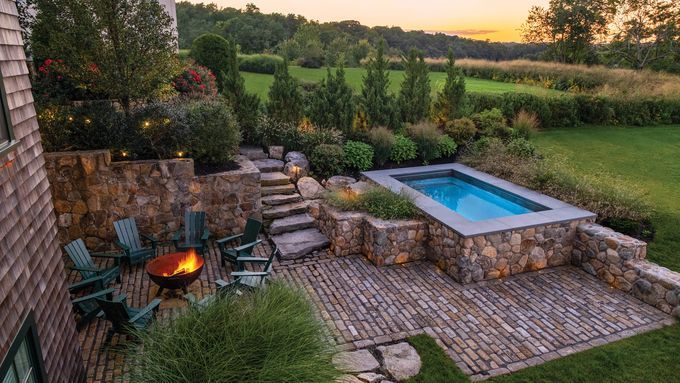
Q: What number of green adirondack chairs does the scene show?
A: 8